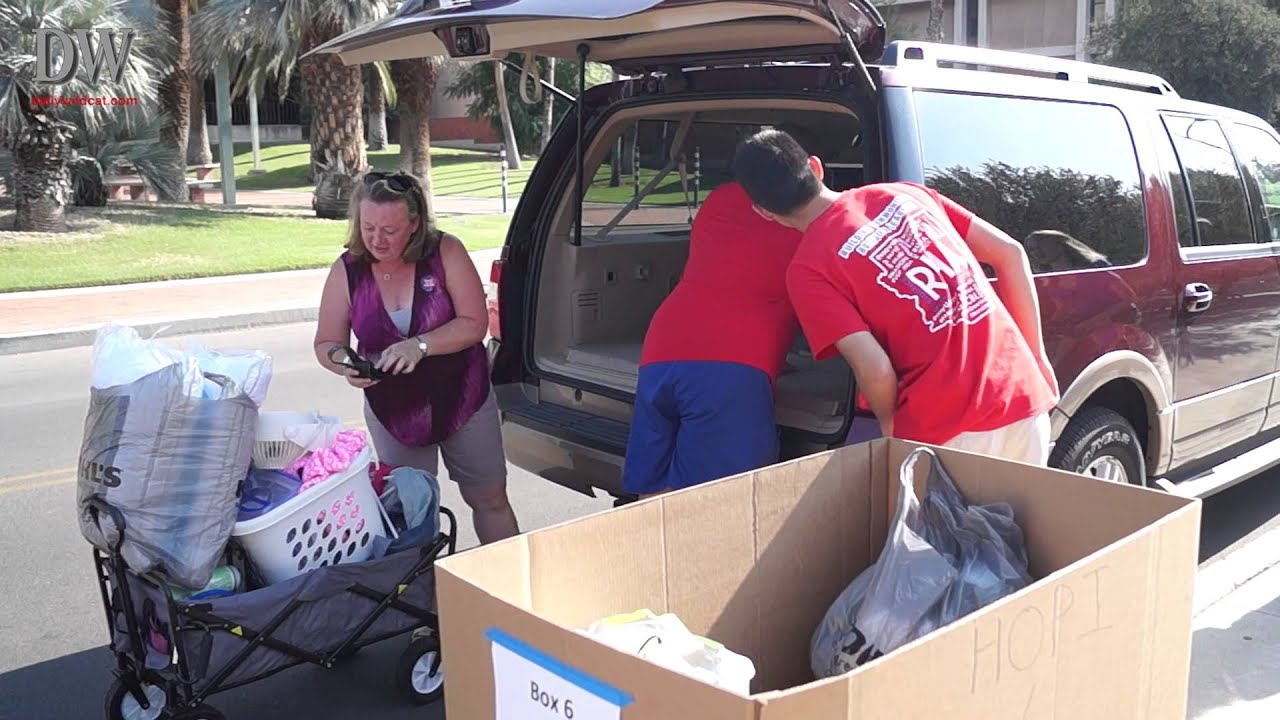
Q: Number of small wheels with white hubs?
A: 2